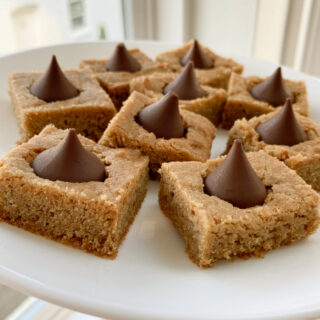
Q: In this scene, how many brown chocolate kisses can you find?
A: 9